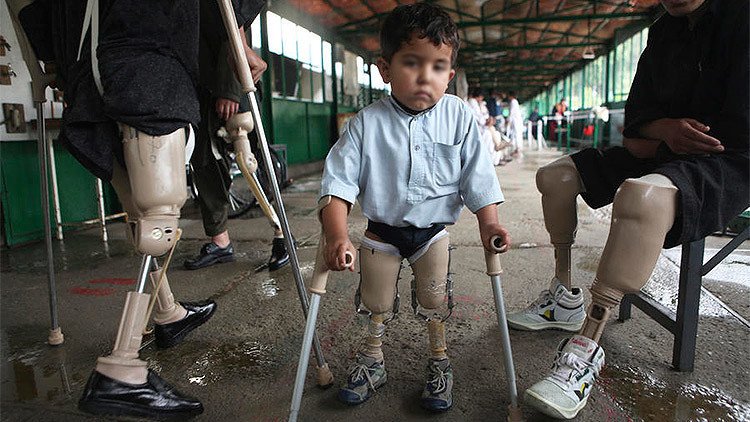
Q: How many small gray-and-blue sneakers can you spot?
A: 2